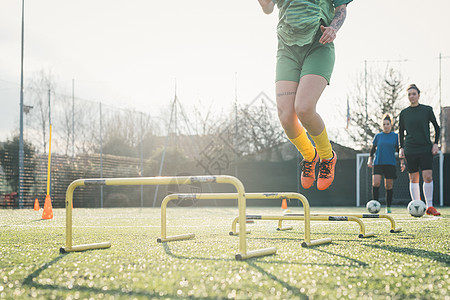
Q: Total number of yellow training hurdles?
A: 4